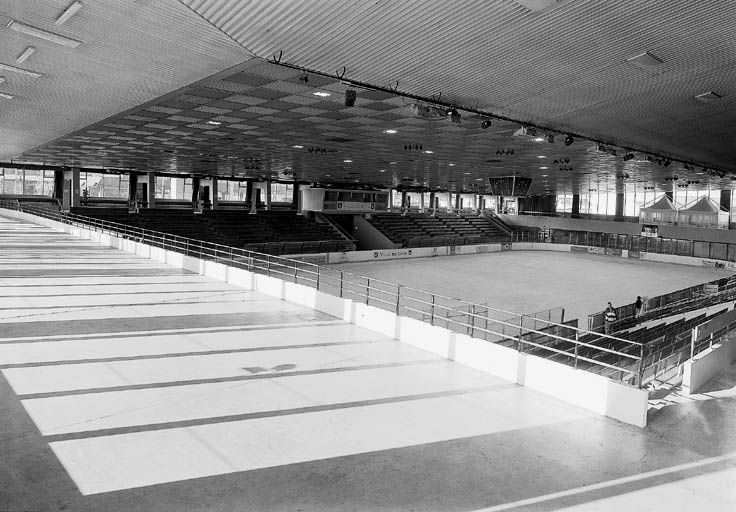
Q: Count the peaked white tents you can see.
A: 2